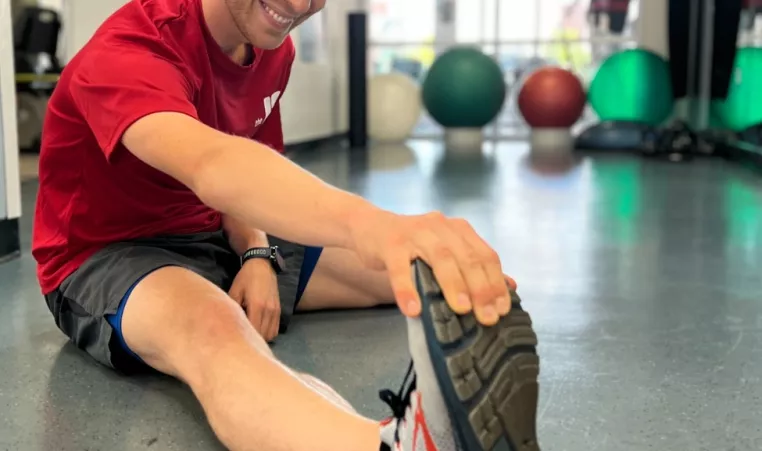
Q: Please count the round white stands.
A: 2